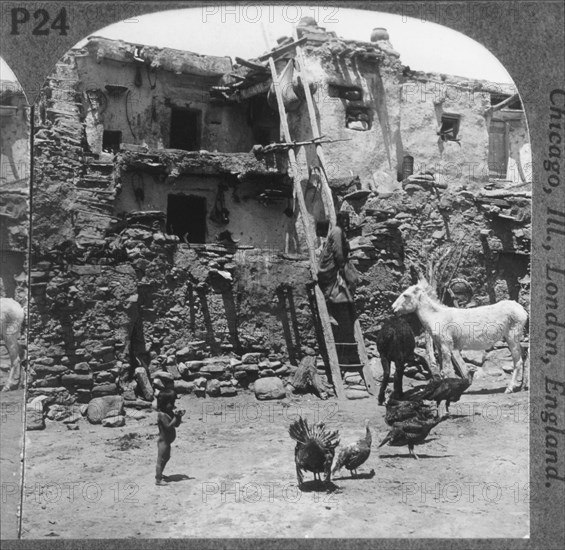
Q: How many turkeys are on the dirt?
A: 5